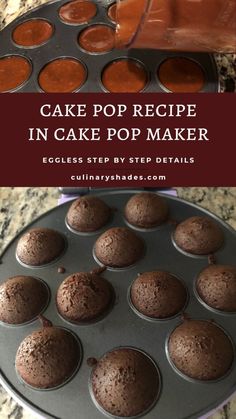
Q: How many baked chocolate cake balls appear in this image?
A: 12